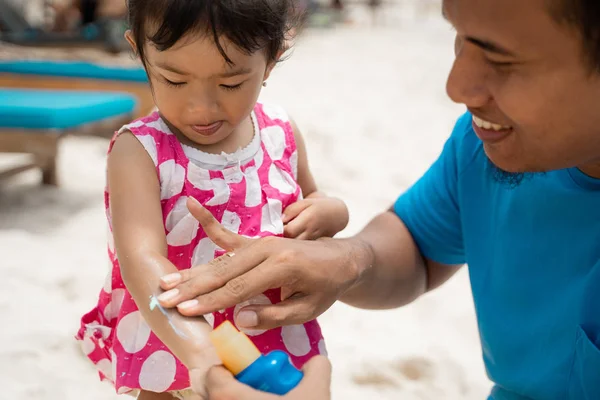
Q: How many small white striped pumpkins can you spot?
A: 0